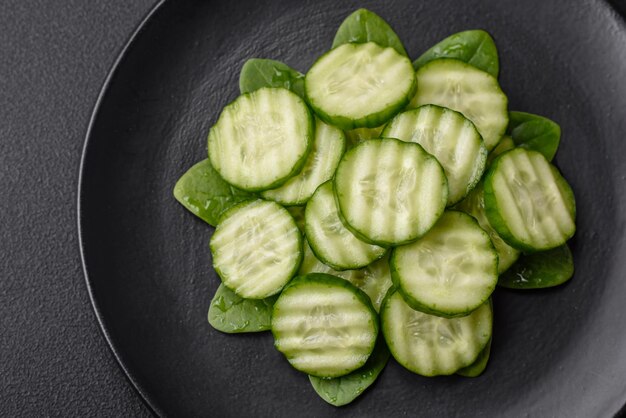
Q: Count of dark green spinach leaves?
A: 9